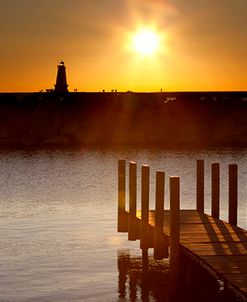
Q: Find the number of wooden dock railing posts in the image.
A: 8